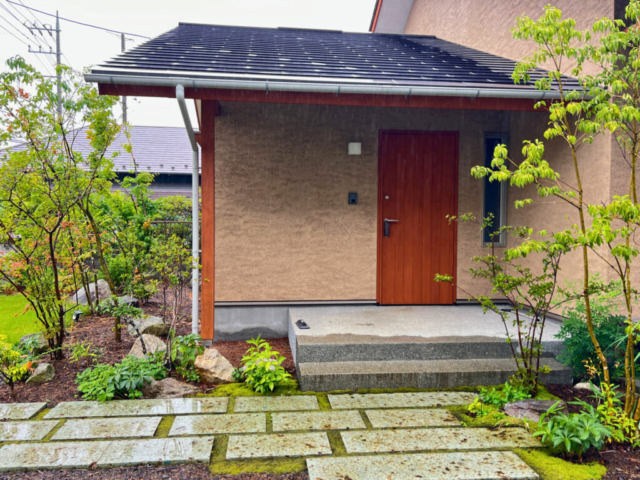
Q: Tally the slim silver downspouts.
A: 1